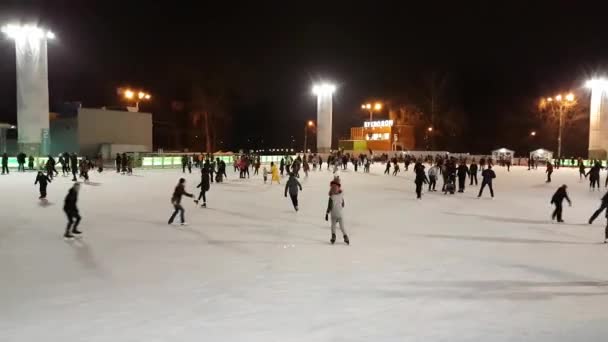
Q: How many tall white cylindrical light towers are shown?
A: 3